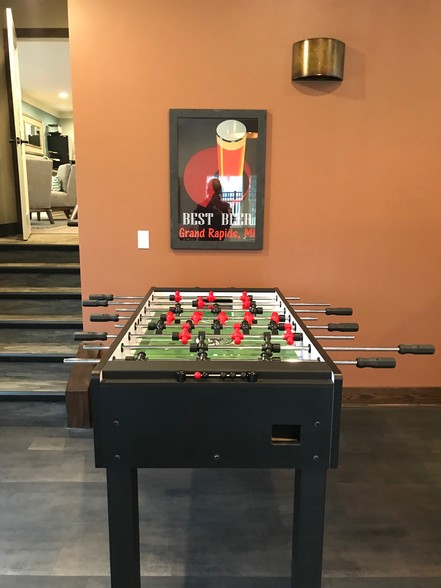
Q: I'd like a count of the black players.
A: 13